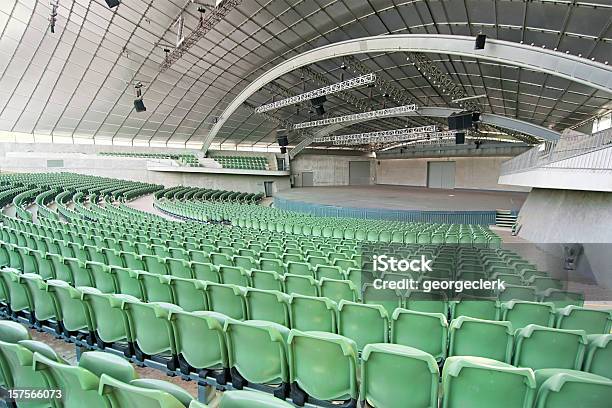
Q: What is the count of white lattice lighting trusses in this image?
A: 4